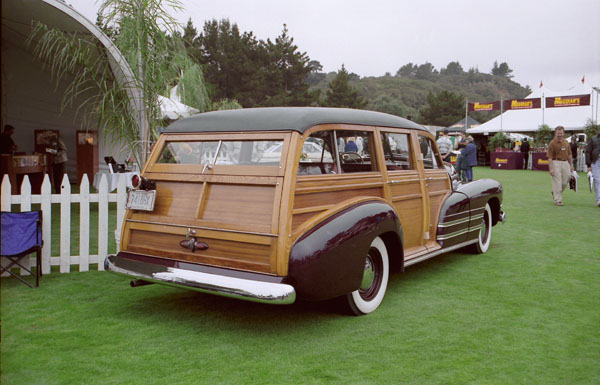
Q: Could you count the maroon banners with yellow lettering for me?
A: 3